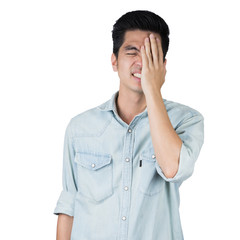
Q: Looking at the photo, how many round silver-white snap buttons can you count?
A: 6